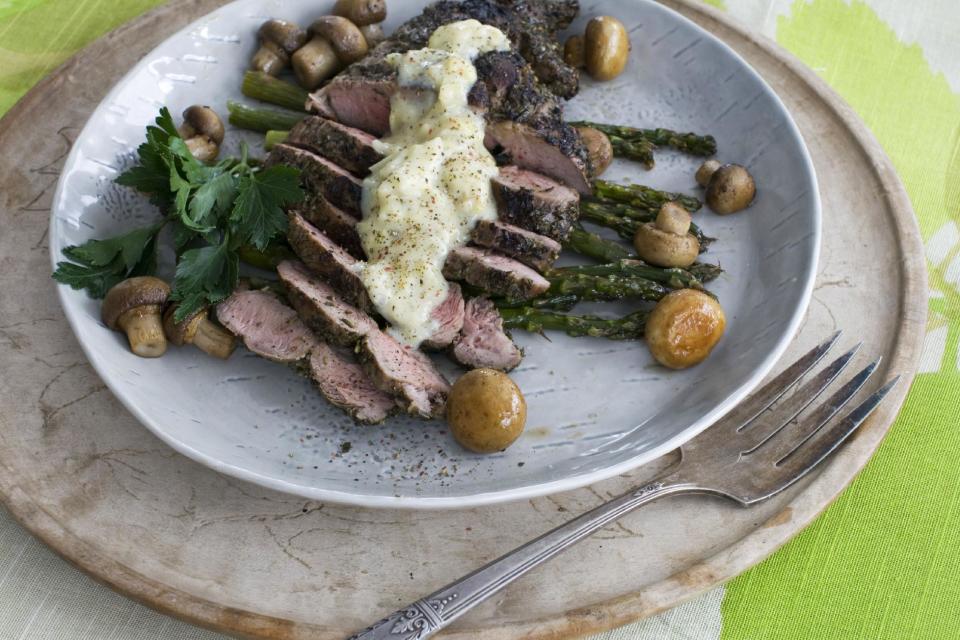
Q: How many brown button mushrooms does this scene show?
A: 12